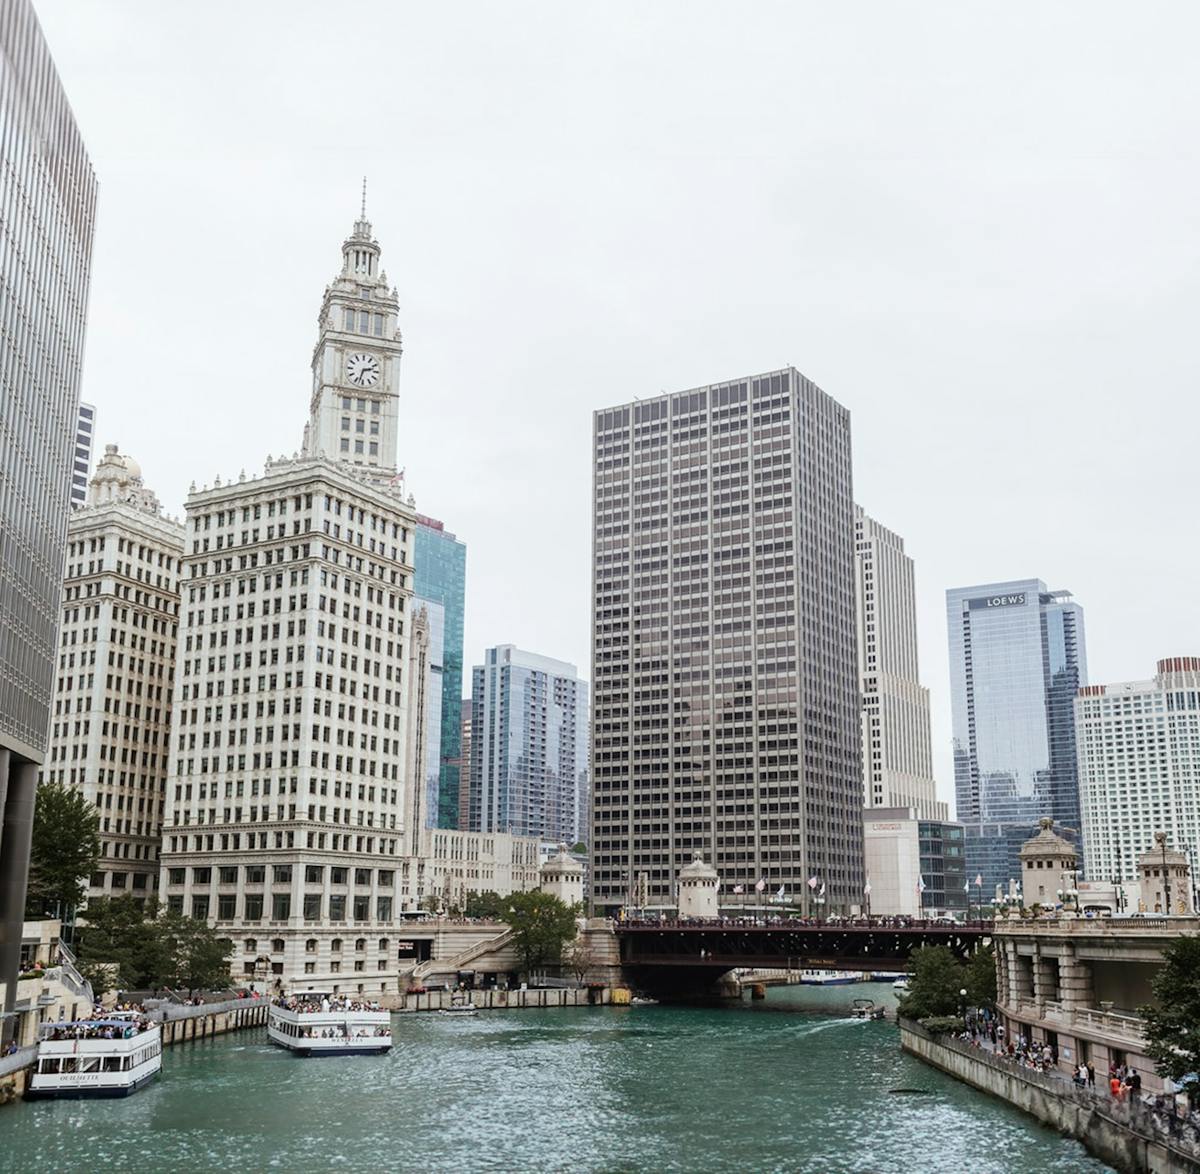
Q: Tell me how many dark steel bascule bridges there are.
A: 1